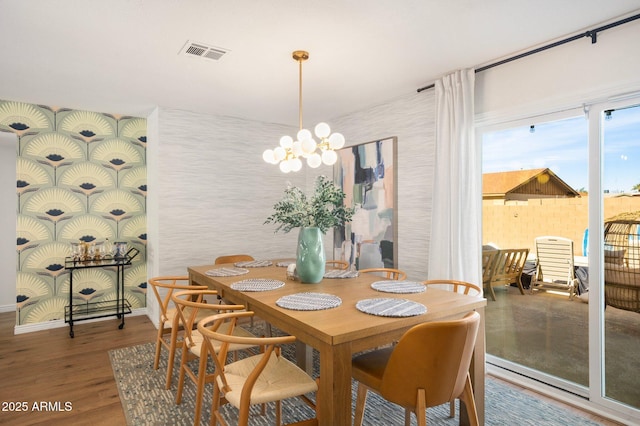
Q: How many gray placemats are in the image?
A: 8